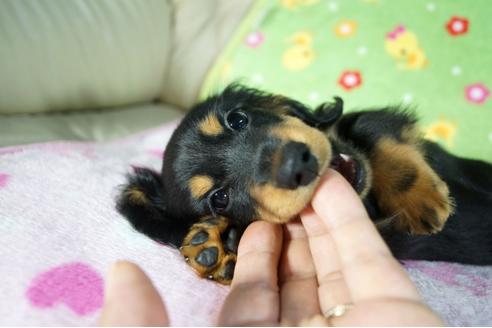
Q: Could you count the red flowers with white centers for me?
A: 2